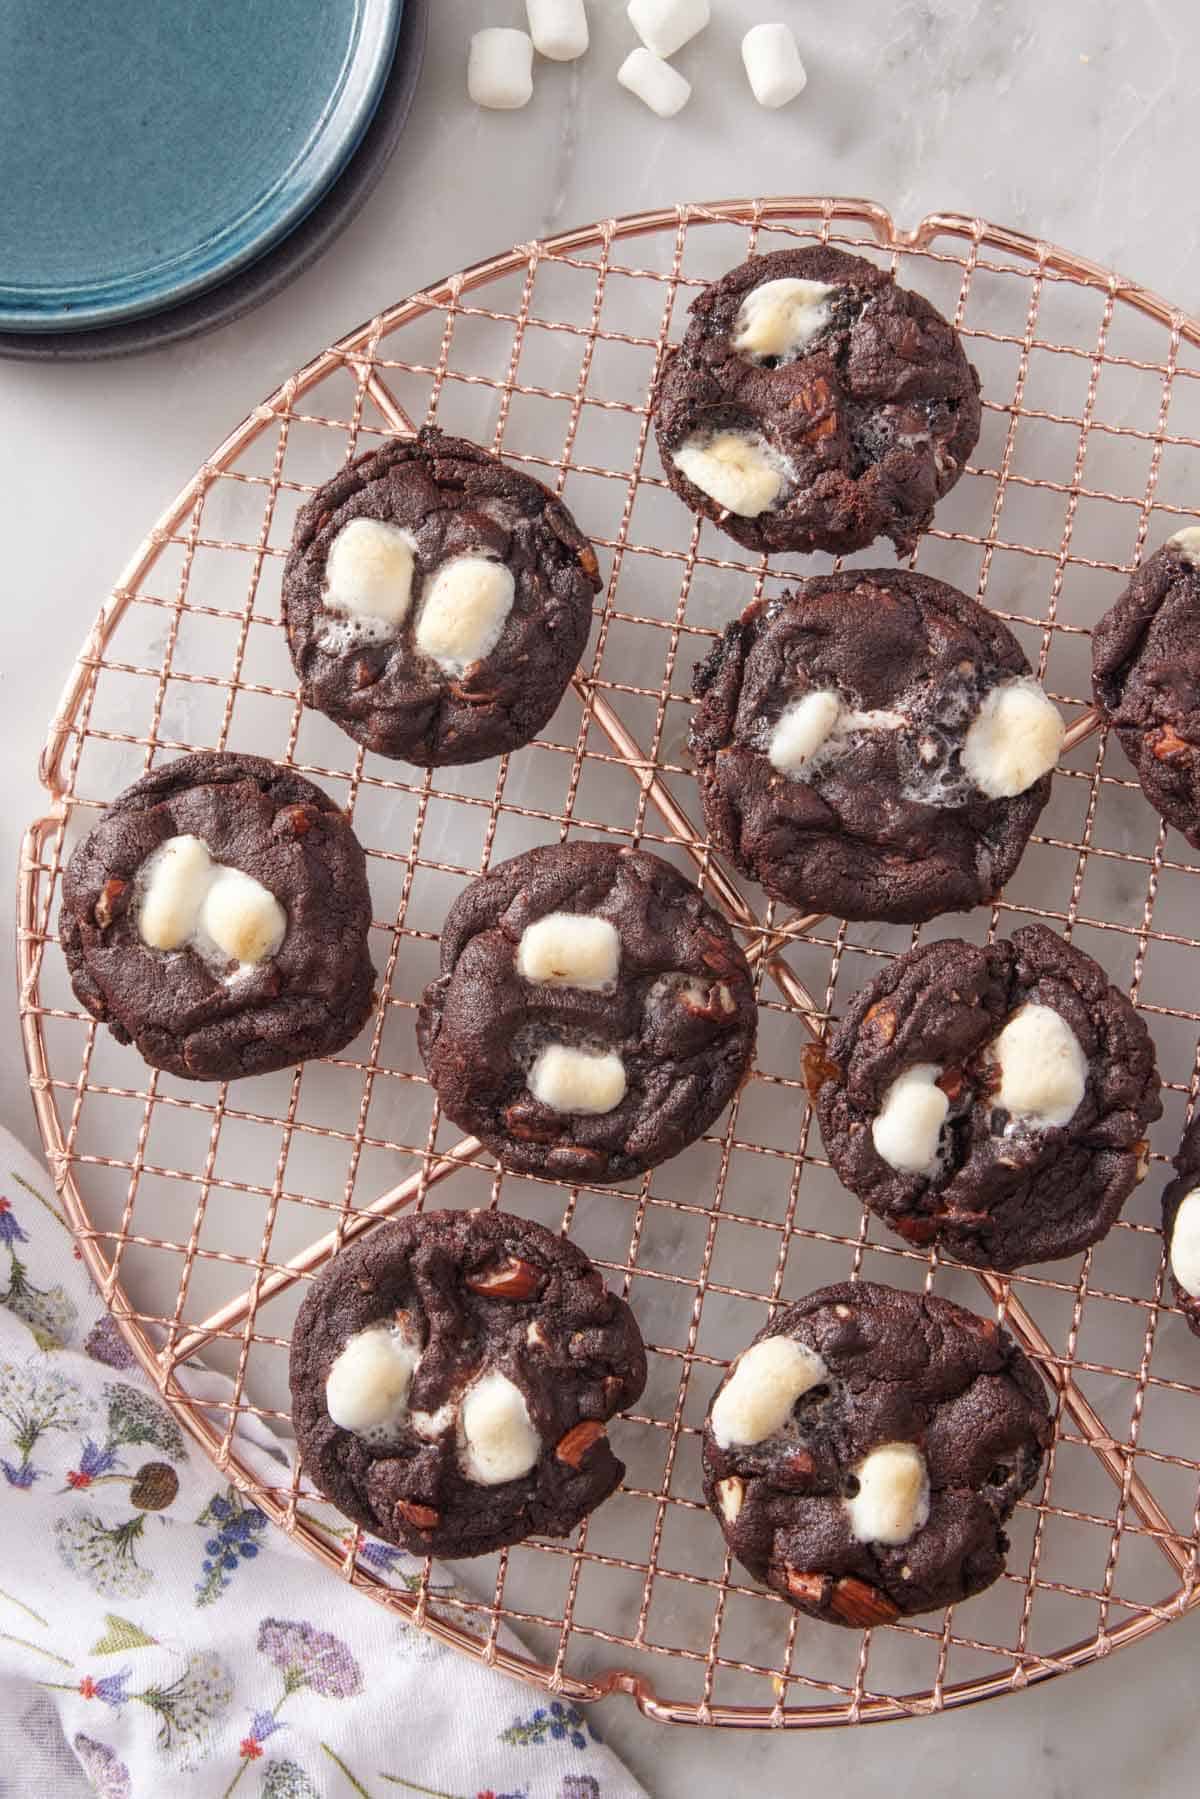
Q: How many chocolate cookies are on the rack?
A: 10